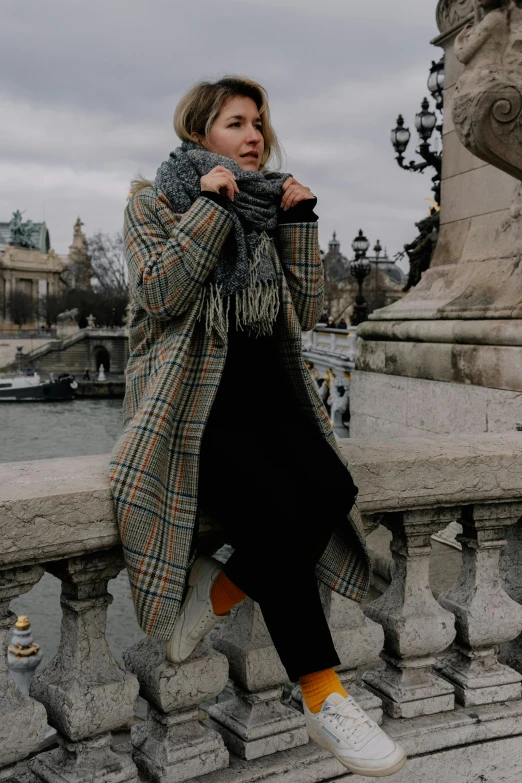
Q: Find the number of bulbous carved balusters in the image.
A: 7